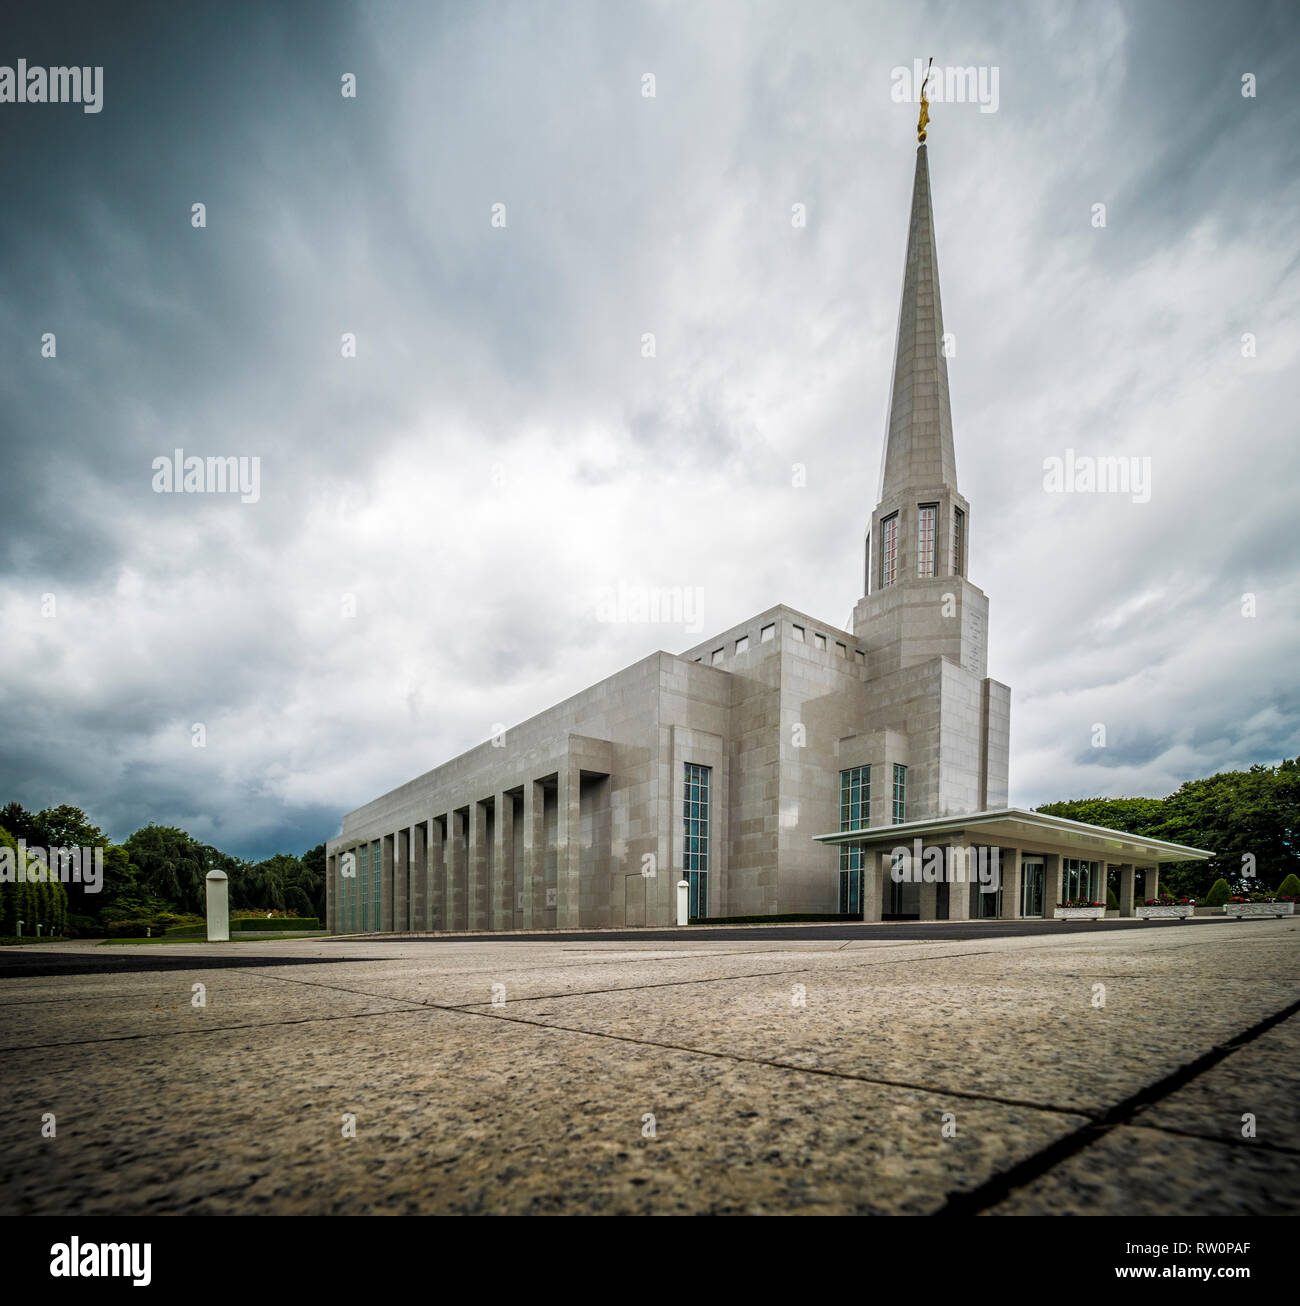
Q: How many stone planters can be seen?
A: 3